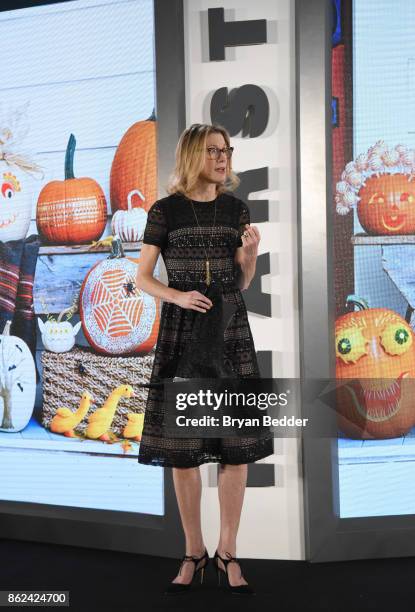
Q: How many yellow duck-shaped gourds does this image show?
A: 3